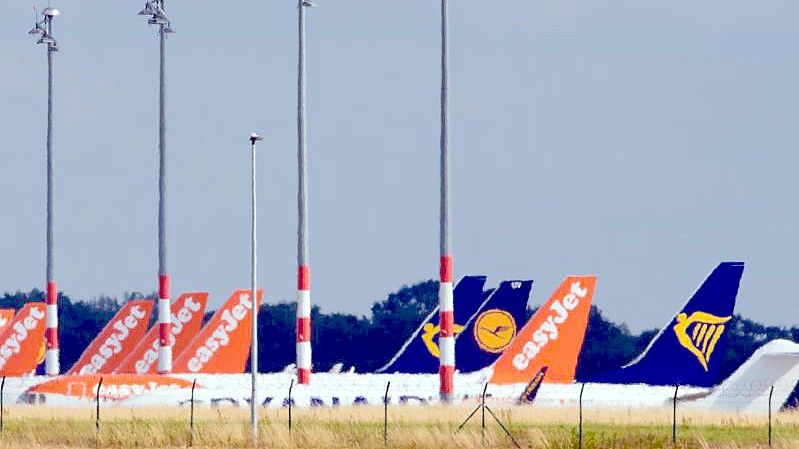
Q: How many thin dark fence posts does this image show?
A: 9